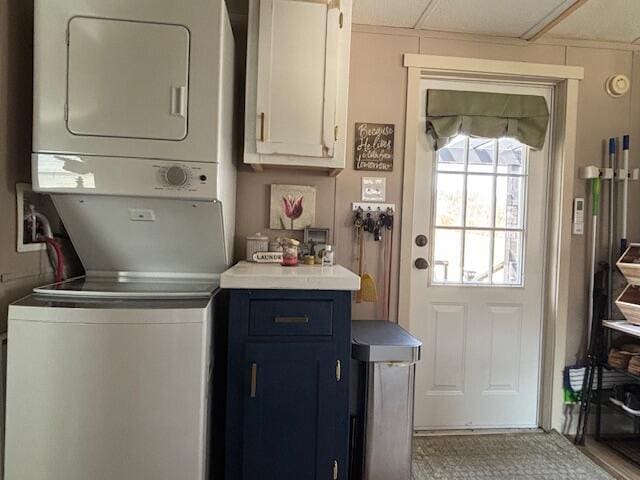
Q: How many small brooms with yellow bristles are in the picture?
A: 1